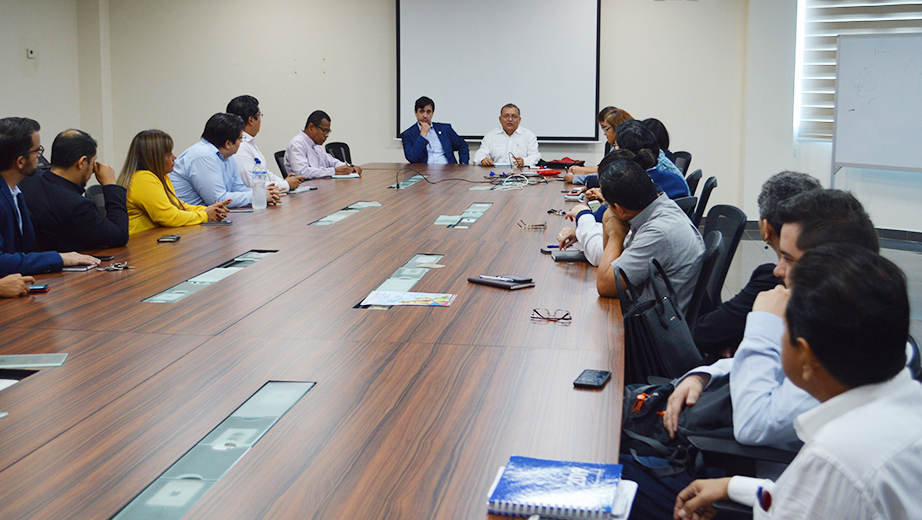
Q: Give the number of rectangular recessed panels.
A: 8